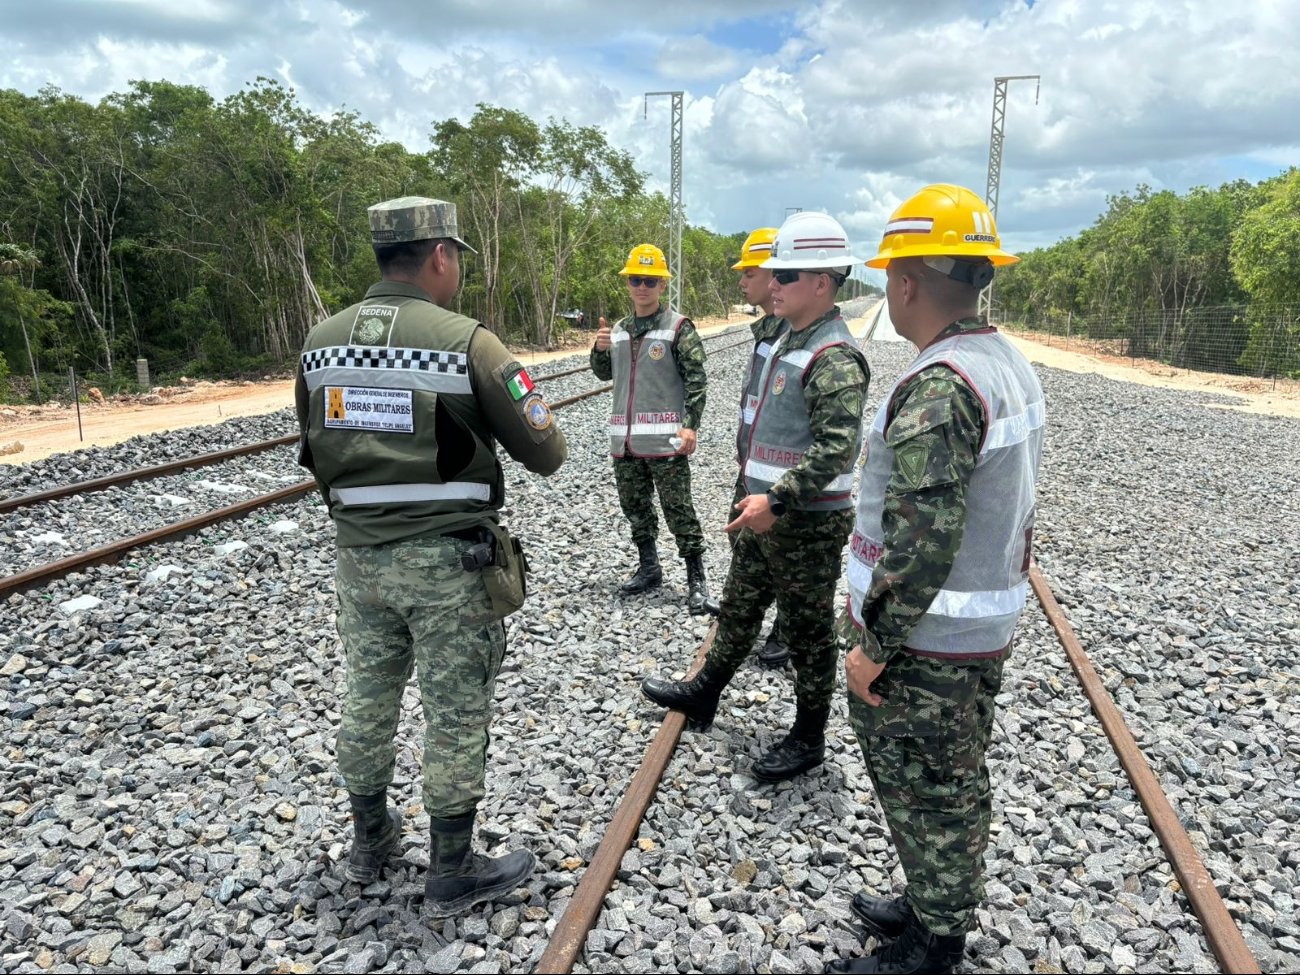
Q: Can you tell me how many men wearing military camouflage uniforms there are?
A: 5